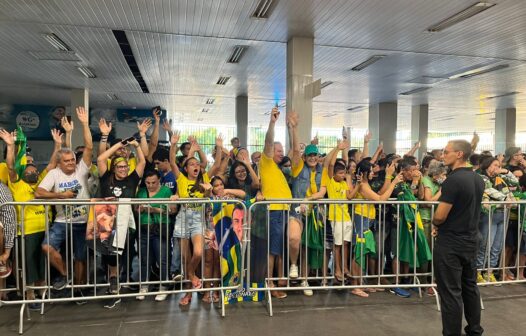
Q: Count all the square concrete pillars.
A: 6